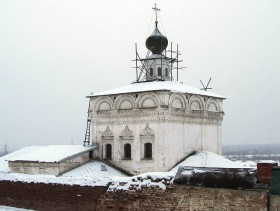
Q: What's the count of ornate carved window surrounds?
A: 3